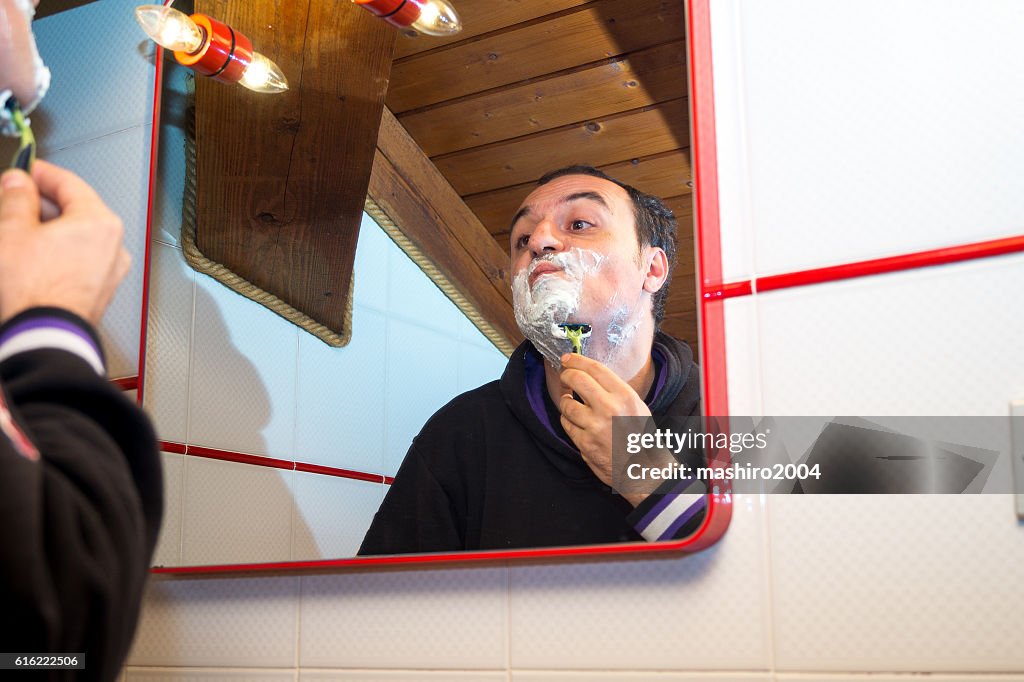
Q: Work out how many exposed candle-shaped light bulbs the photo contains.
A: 3